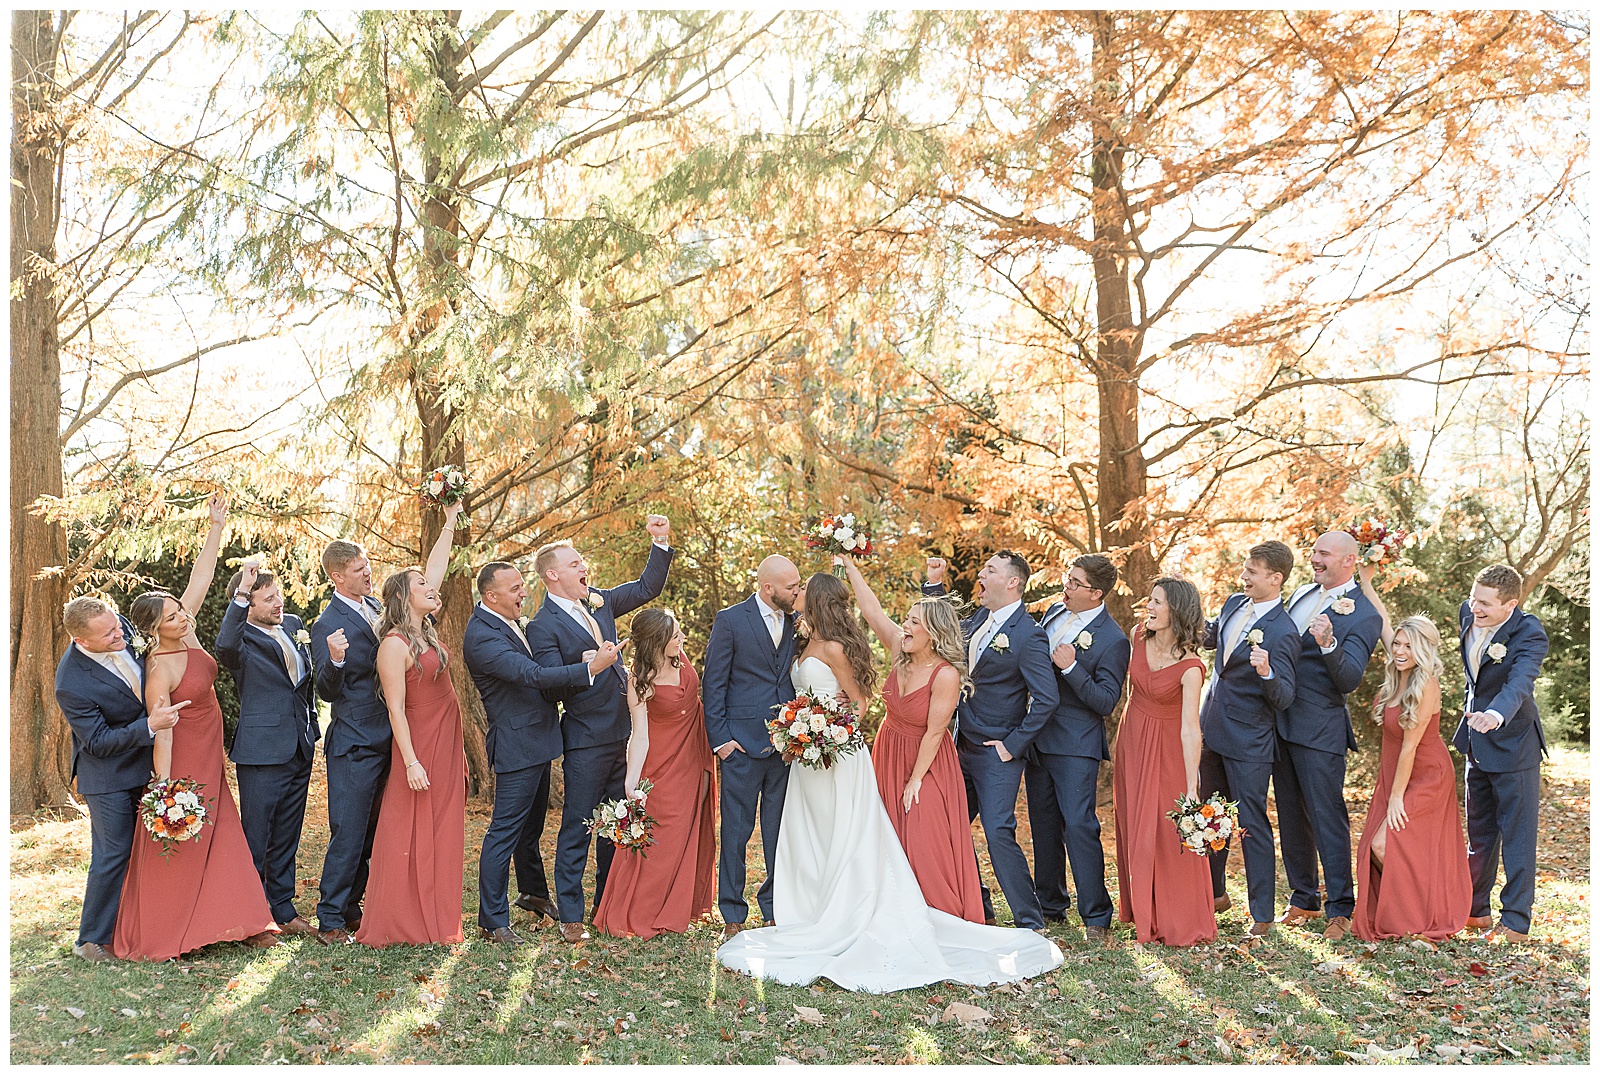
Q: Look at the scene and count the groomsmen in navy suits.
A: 10